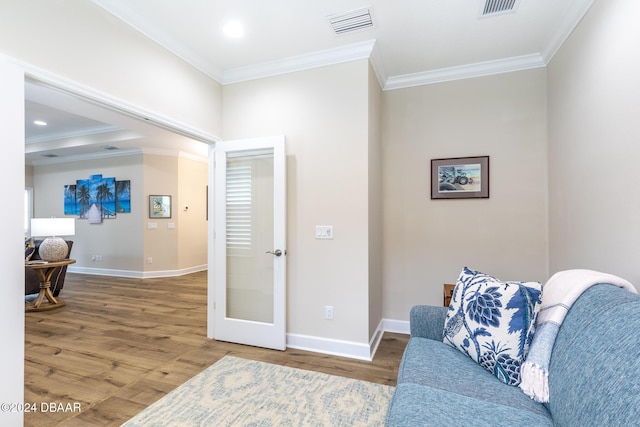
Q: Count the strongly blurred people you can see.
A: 0